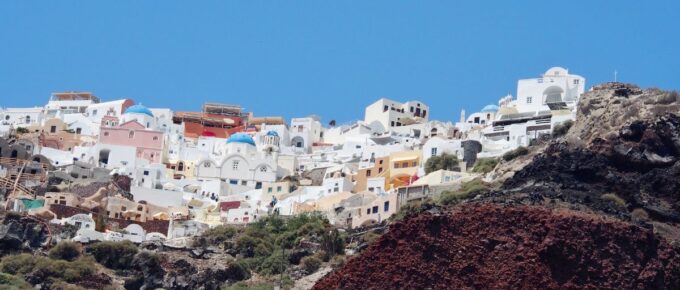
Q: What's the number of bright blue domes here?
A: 4